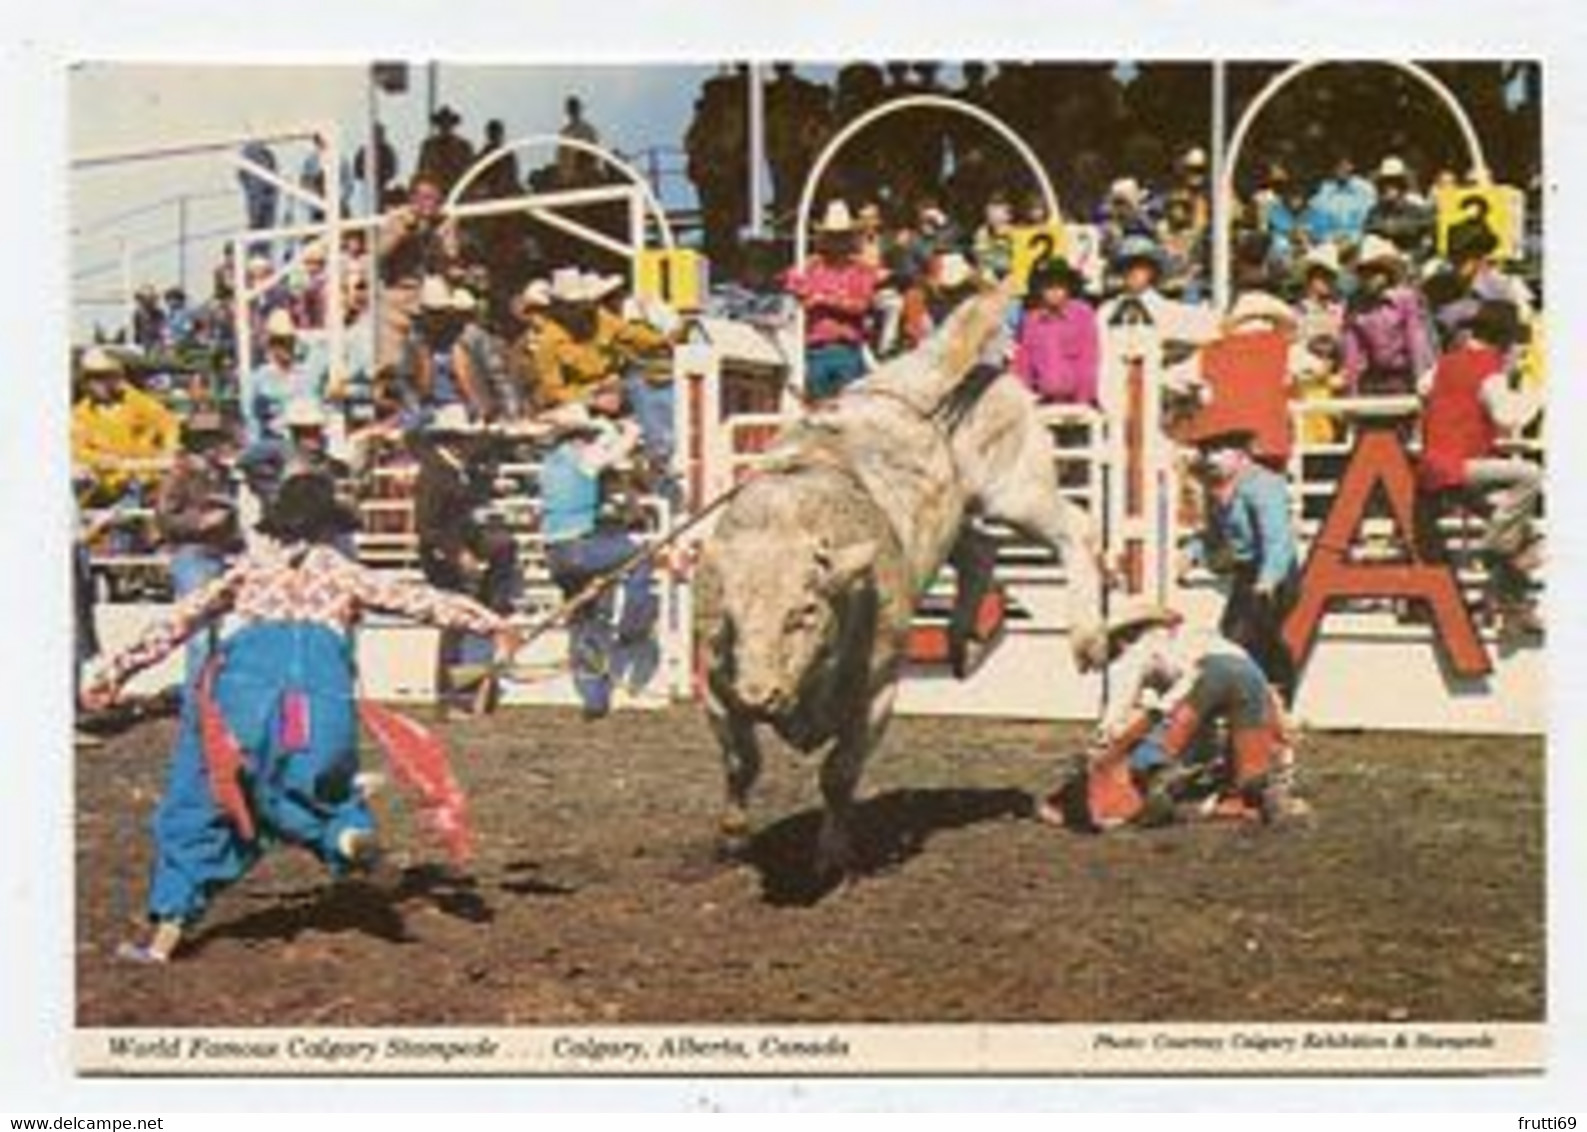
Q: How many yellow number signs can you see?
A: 3